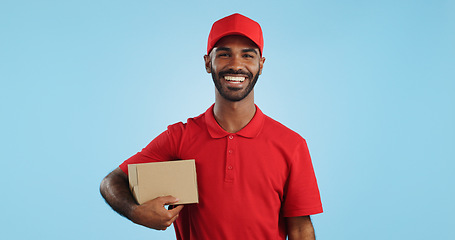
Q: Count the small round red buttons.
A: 3